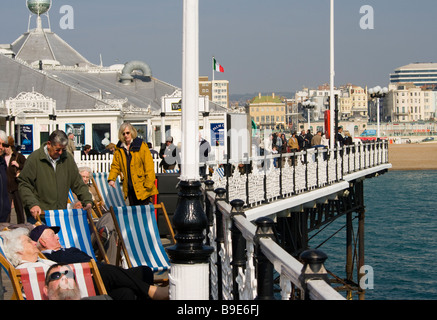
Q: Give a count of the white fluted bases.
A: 1